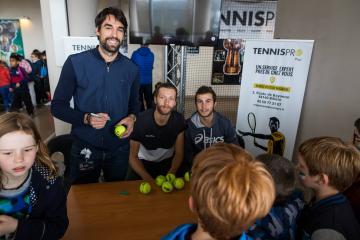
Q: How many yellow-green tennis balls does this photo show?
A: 7